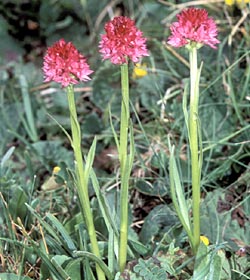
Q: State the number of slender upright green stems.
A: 3